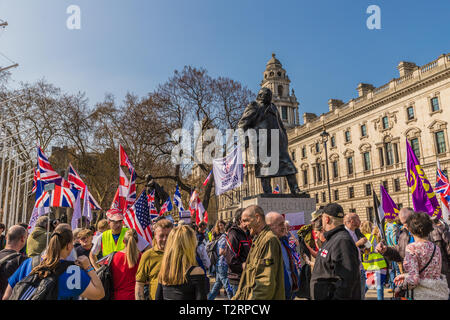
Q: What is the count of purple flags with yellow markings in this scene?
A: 2